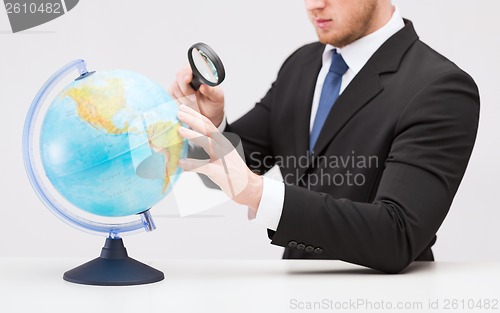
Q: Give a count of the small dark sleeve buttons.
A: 4